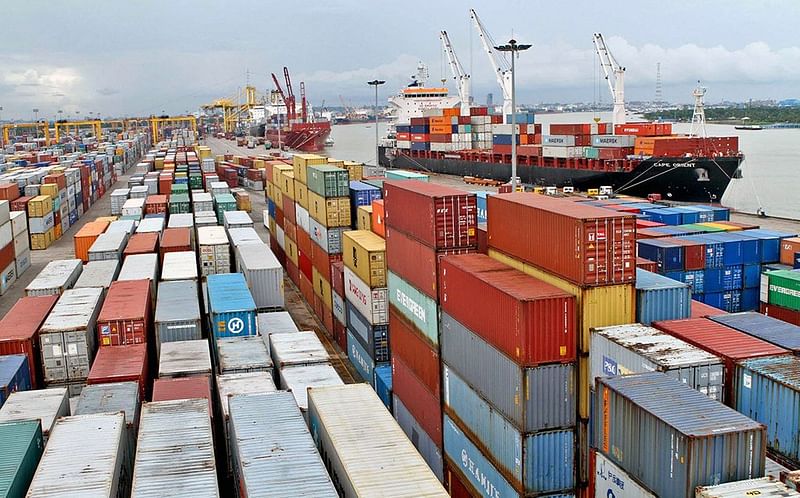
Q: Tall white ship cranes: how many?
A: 3